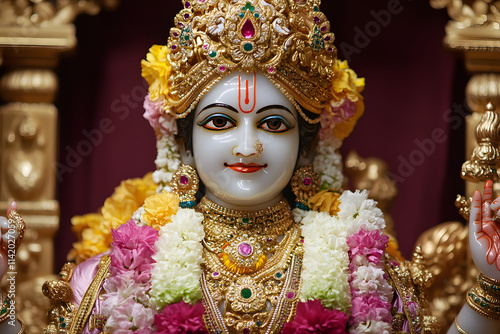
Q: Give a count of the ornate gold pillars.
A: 2